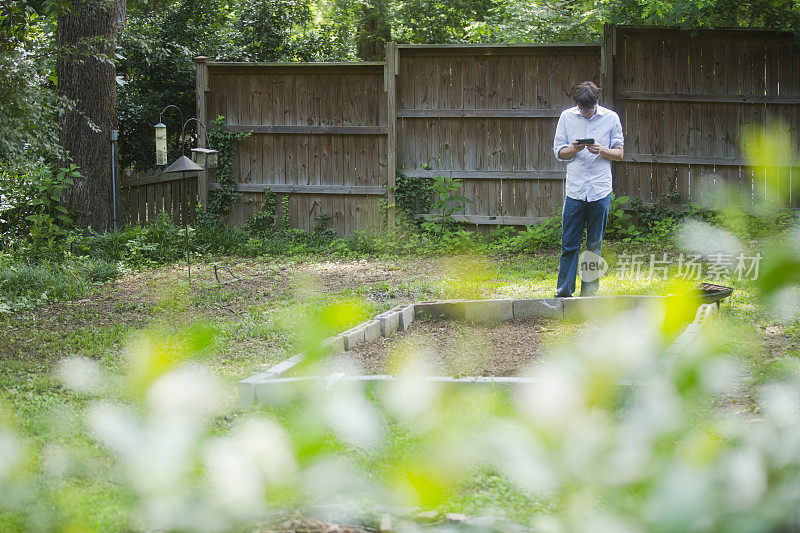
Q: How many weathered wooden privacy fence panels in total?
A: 3